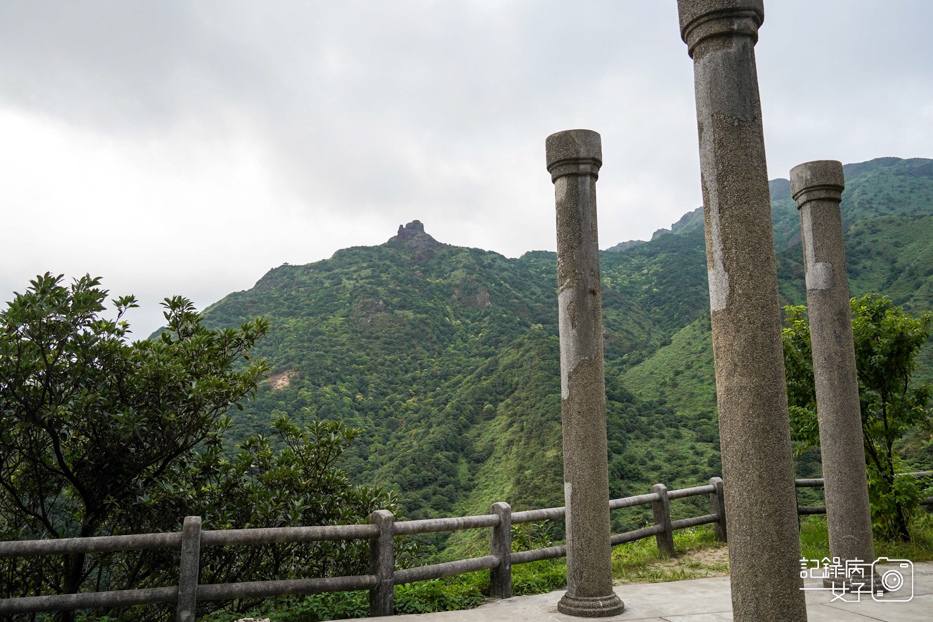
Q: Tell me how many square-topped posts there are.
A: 5